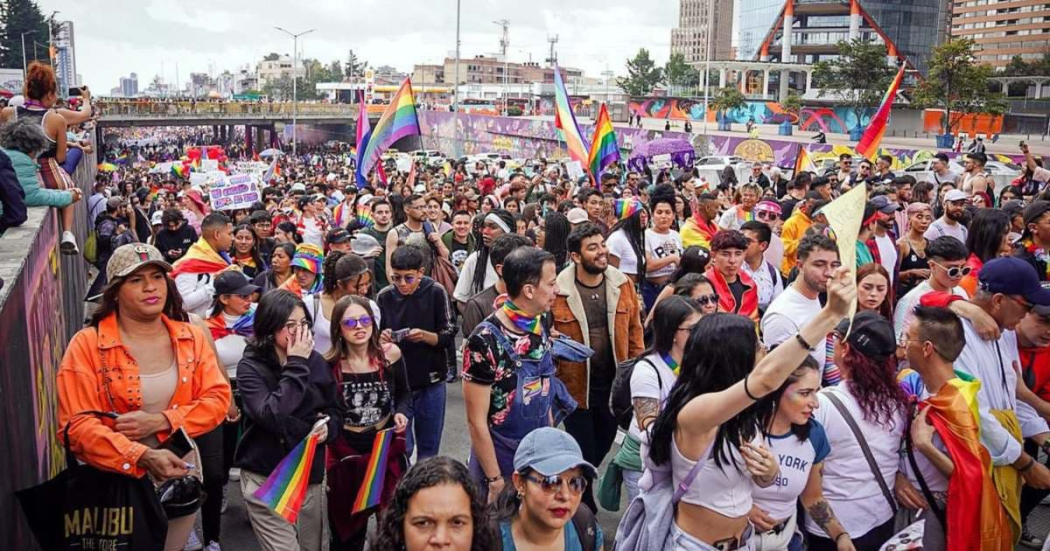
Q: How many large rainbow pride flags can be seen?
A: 4